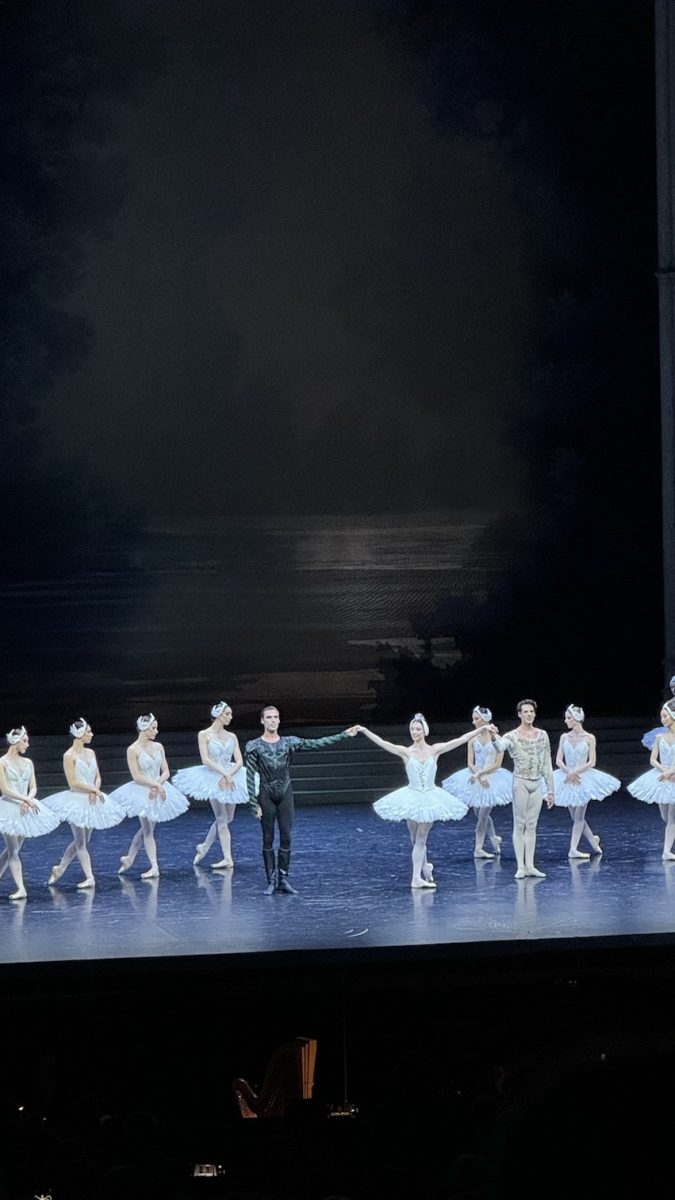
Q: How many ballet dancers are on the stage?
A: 11